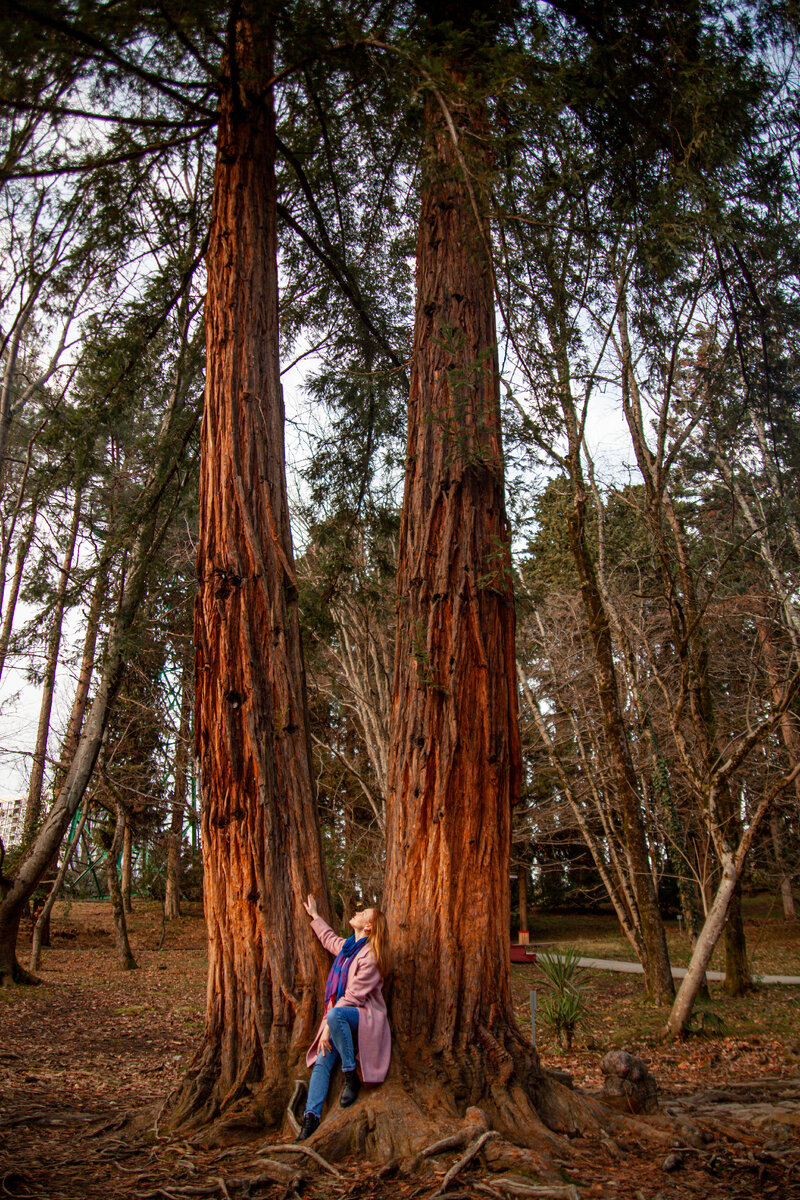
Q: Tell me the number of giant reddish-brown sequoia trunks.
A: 2